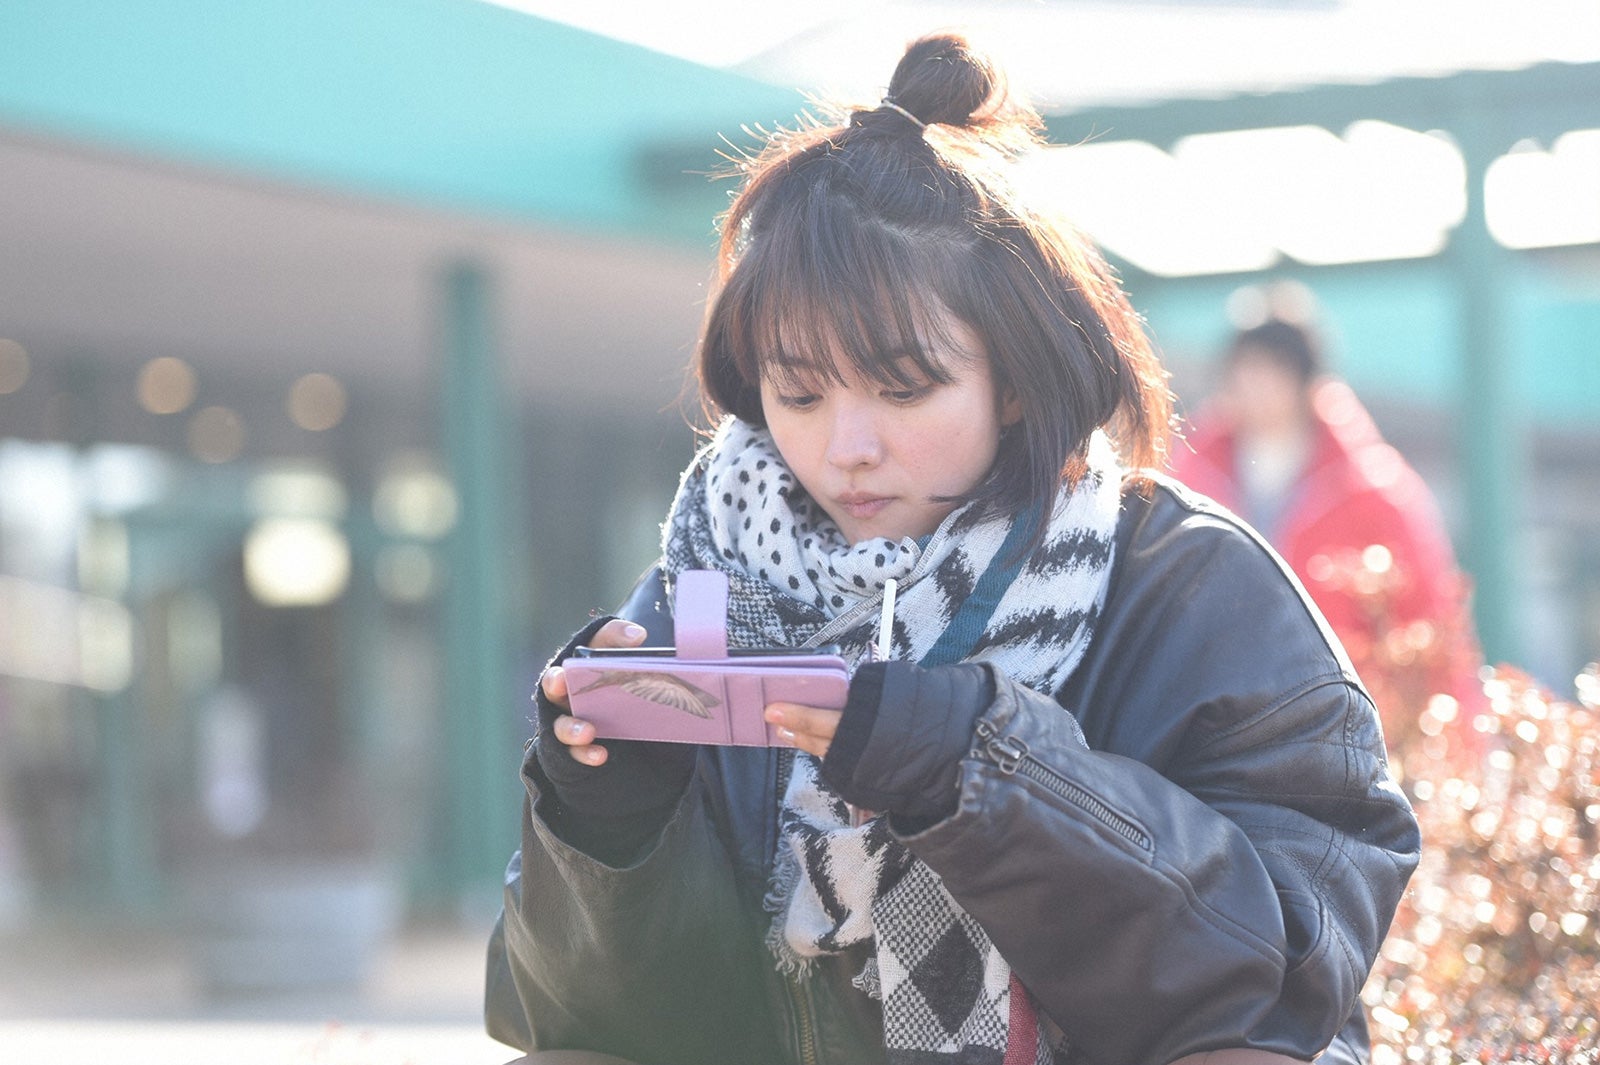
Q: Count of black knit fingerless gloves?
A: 2